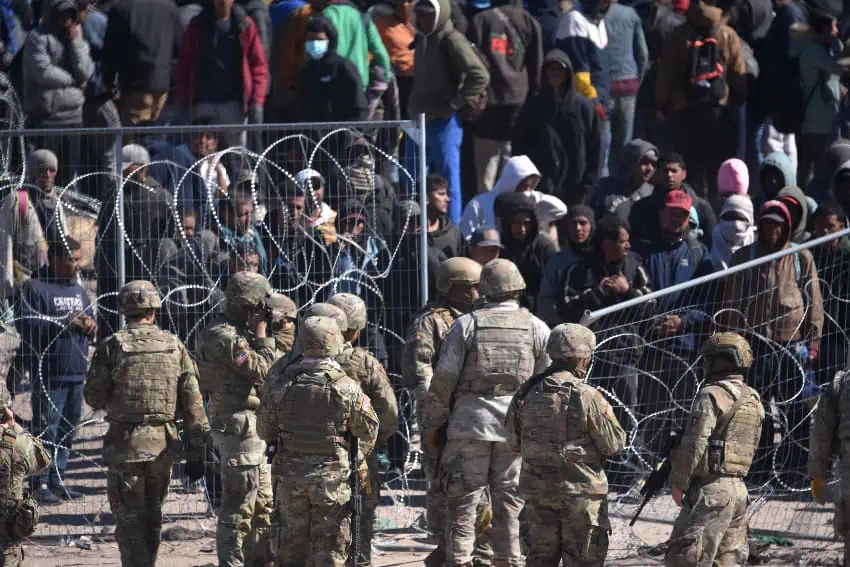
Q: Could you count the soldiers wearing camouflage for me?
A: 12